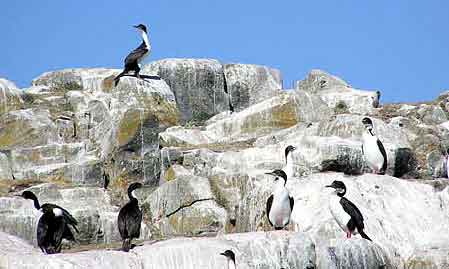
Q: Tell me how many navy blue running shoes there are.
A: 0